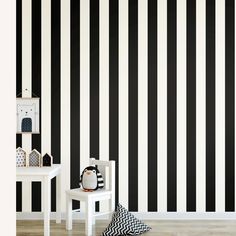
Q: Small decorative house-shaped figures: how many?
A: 3